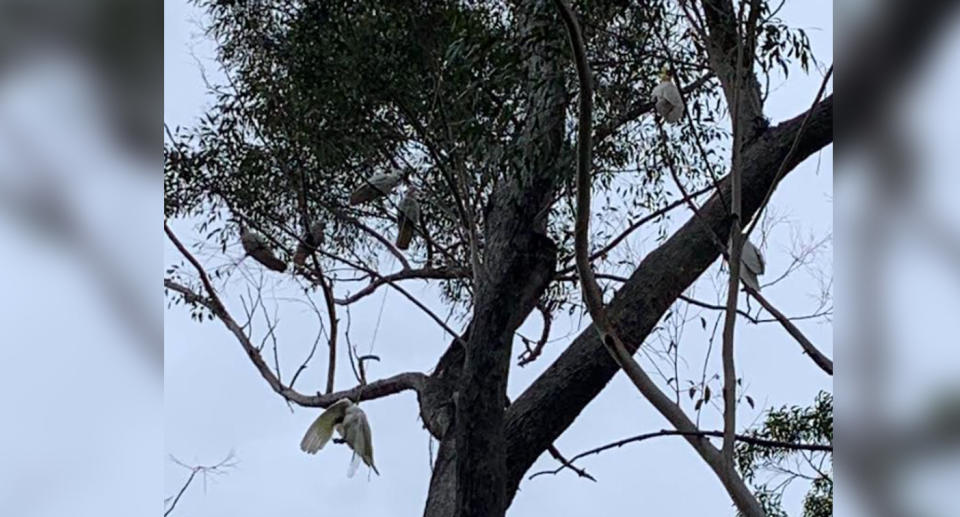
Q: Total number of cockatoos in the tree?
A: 7